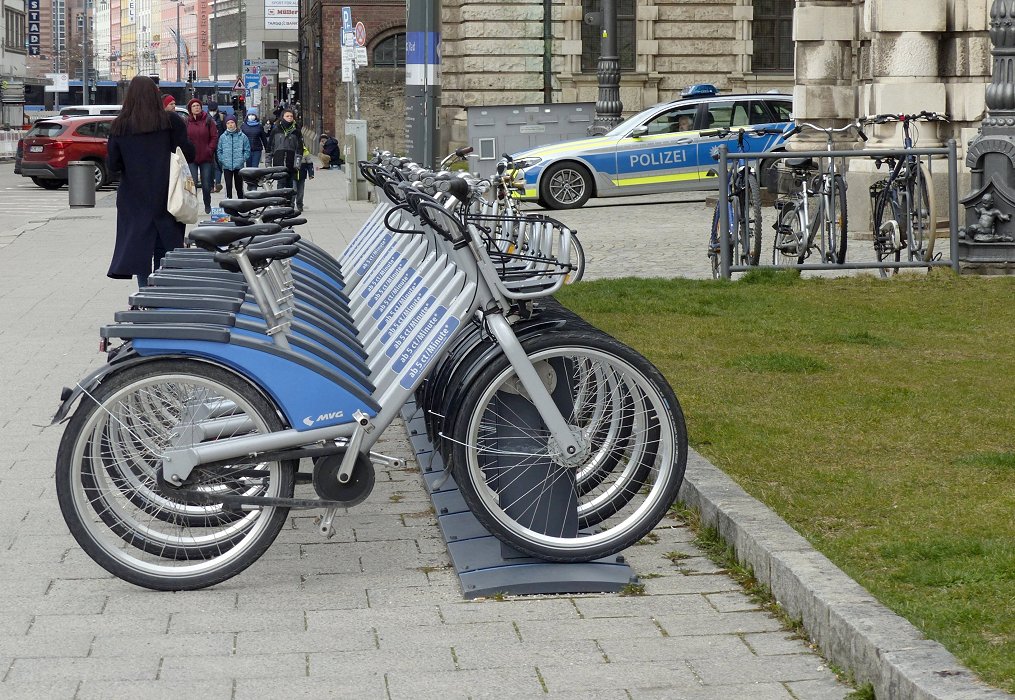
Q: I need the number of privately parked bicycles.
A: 3